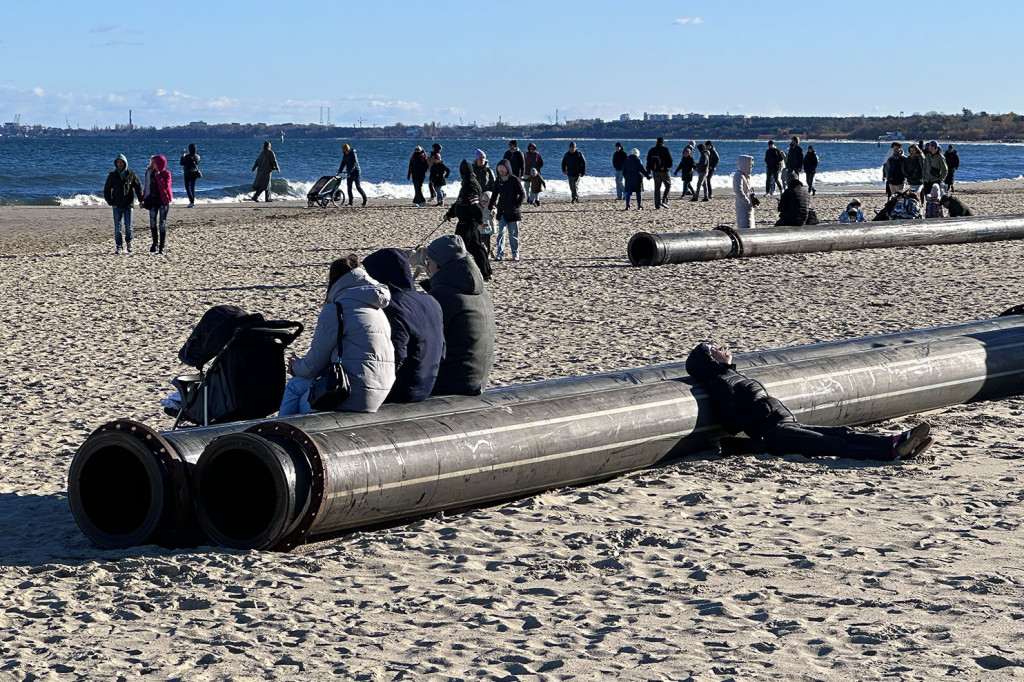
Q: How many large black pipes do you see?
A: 3